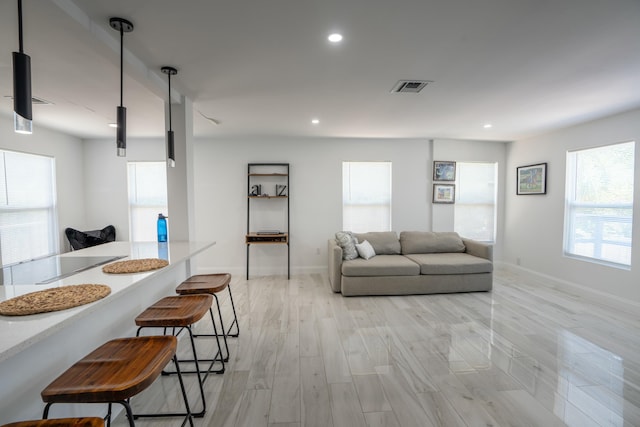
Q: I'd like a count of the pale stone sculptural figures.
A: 0